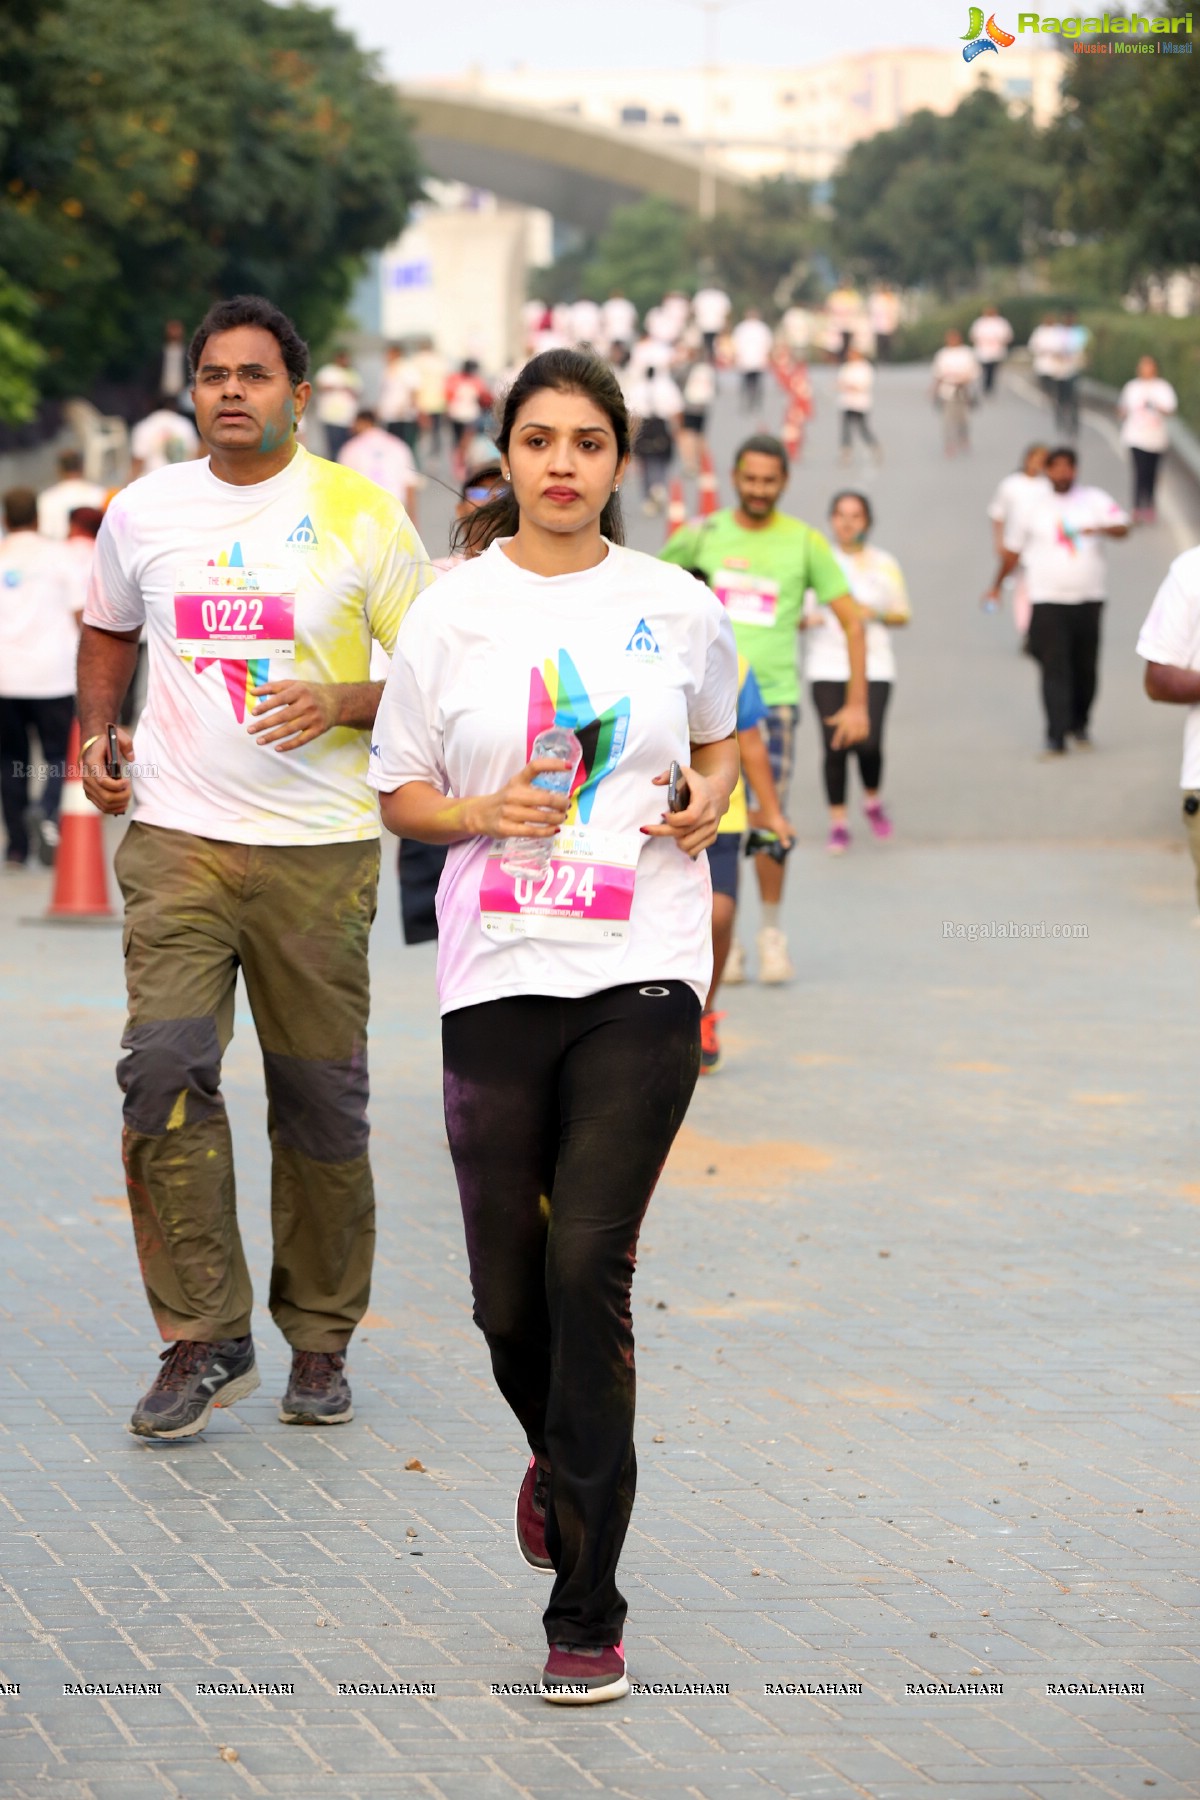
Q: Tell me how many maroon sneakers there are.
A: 2